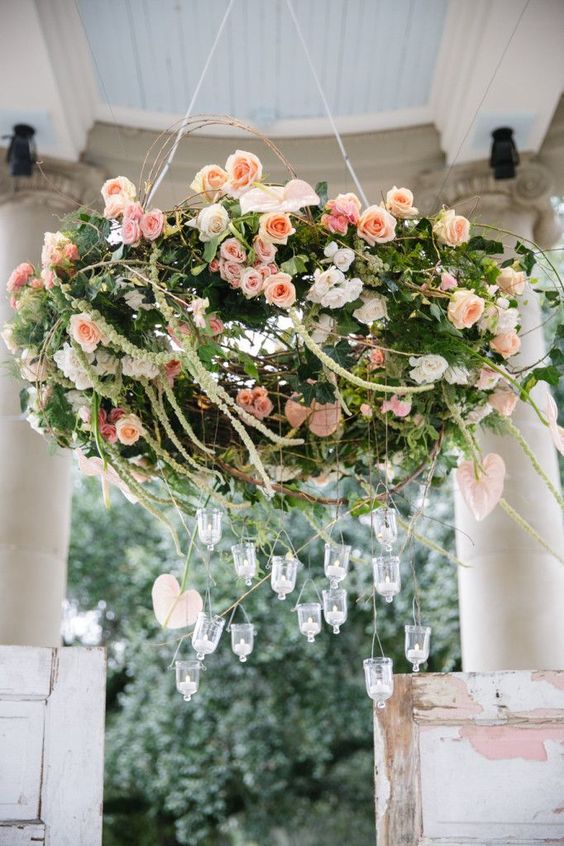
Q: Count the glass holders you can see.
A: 13